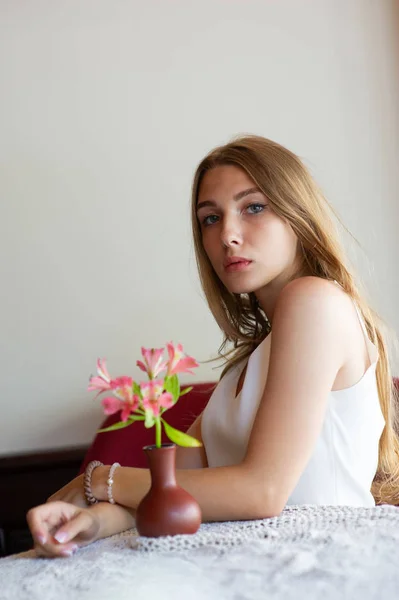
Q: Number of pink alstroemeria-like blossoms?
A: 5